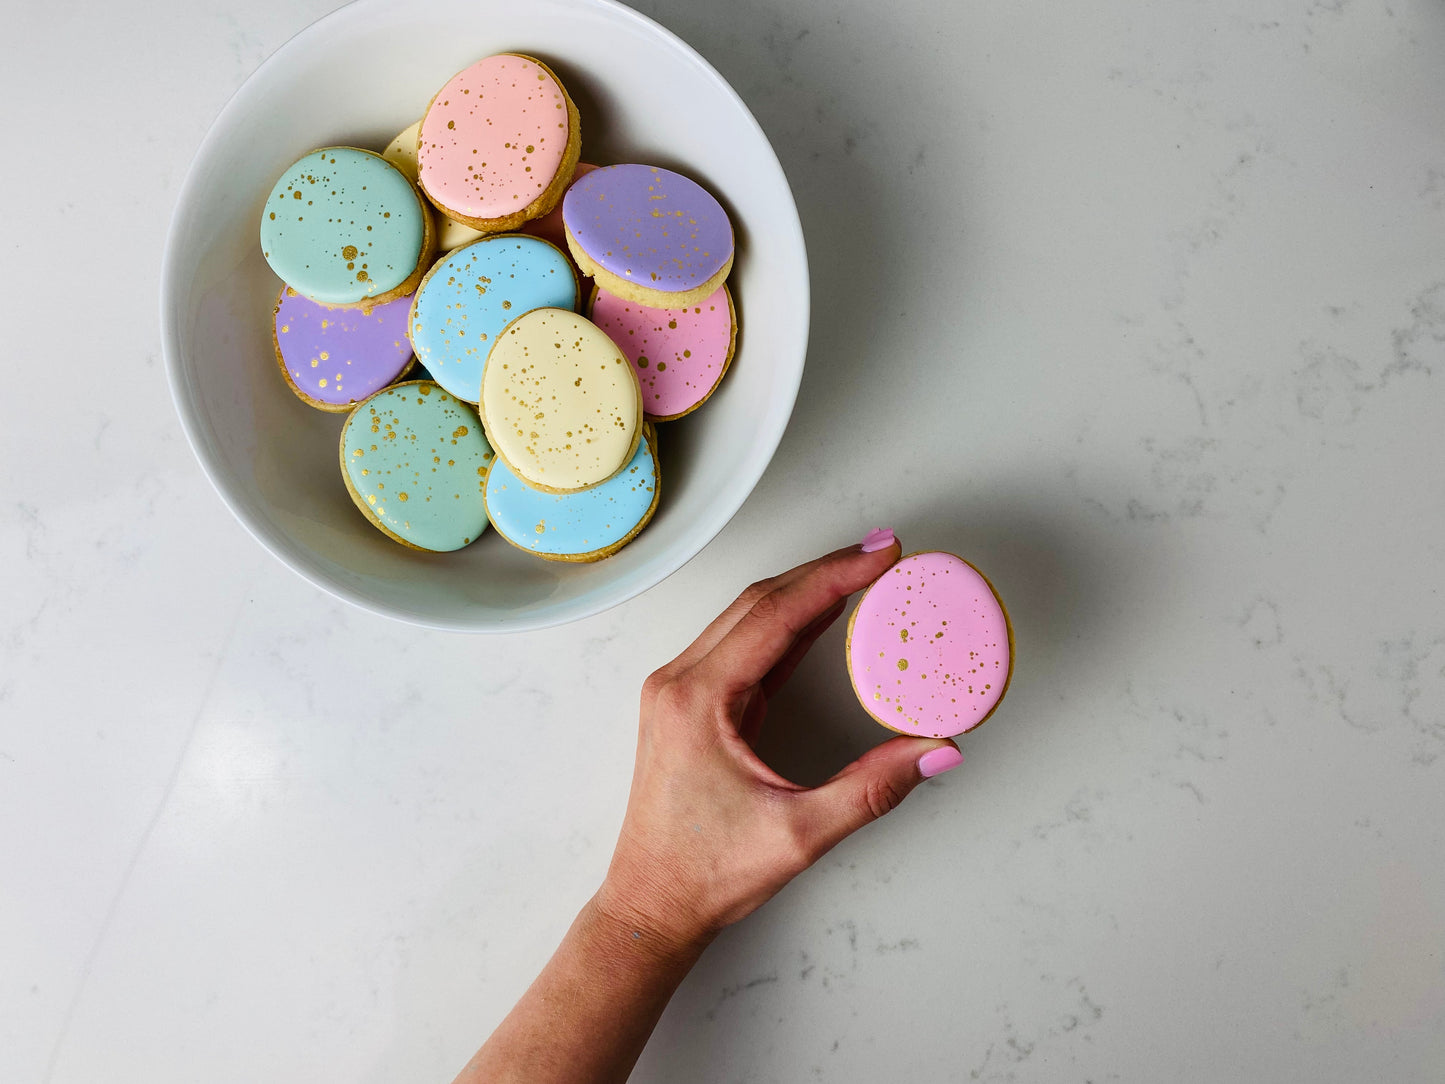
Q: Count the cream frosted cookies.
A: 2